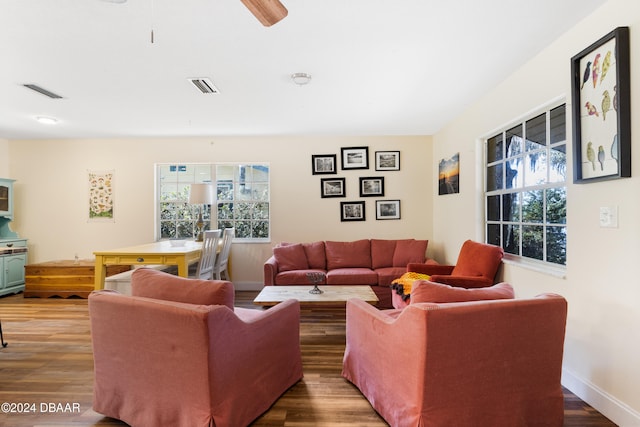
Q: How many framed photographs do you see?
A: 7